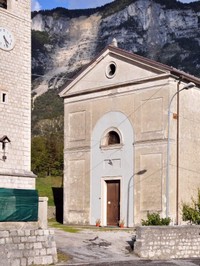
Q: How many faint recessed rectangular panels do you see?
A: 4